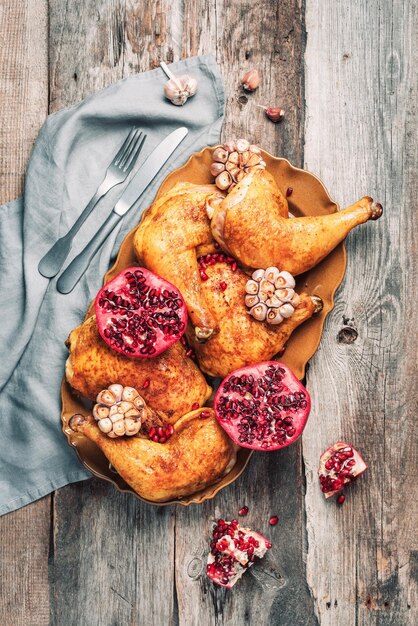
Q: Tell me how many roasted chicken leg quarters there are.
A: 5